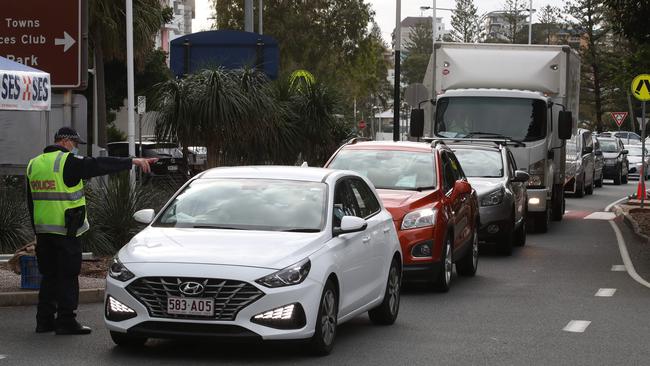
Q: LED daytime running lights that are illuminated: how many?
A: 2